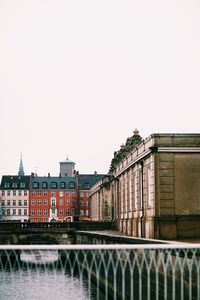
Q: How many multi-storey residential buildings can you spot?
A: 3